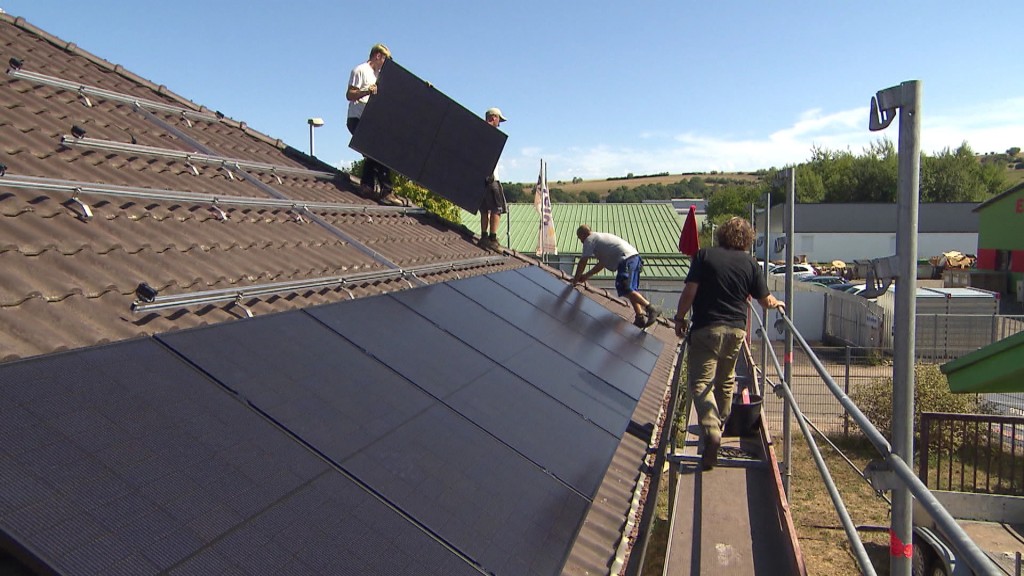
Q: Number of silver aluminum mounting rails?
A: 4